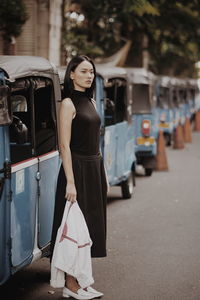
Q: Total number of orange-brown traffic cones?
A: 4